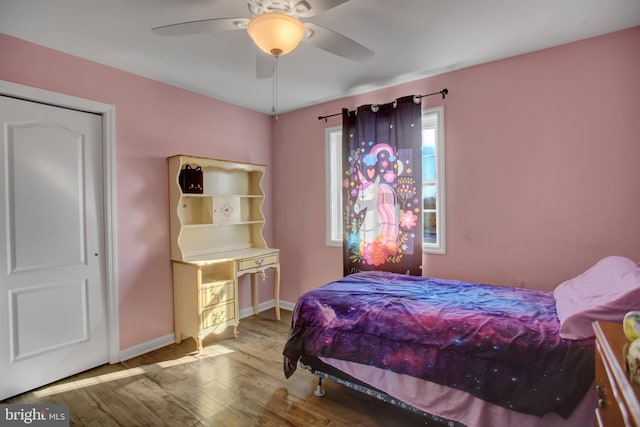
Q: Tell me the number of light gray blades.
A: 4